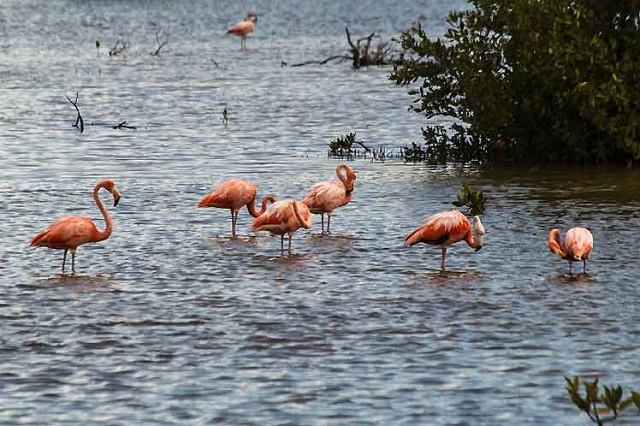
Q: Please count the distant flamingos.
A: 1